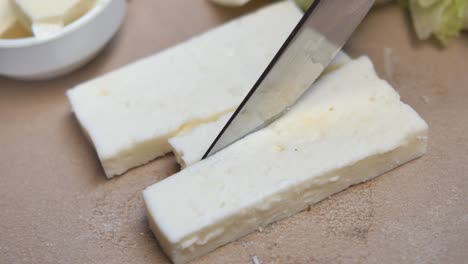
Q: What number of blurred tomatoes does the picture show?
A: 0